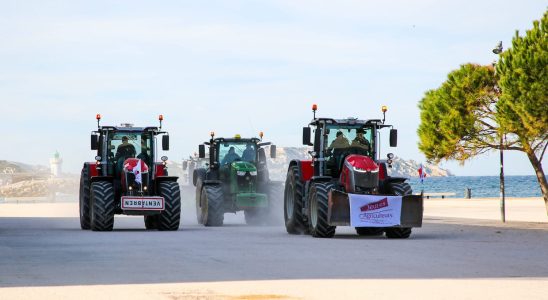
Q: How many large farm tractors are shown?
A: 3